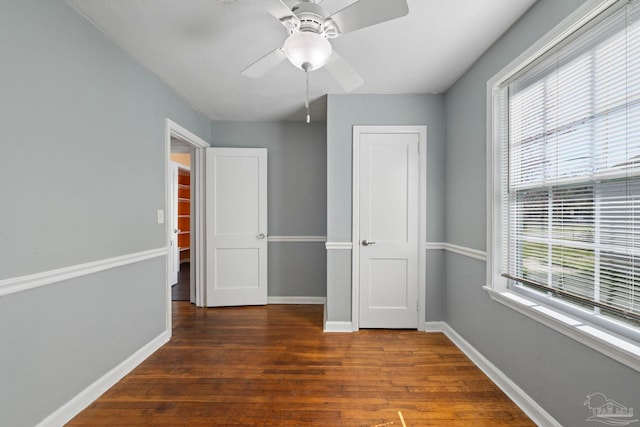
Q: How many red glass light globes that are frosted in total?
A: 0